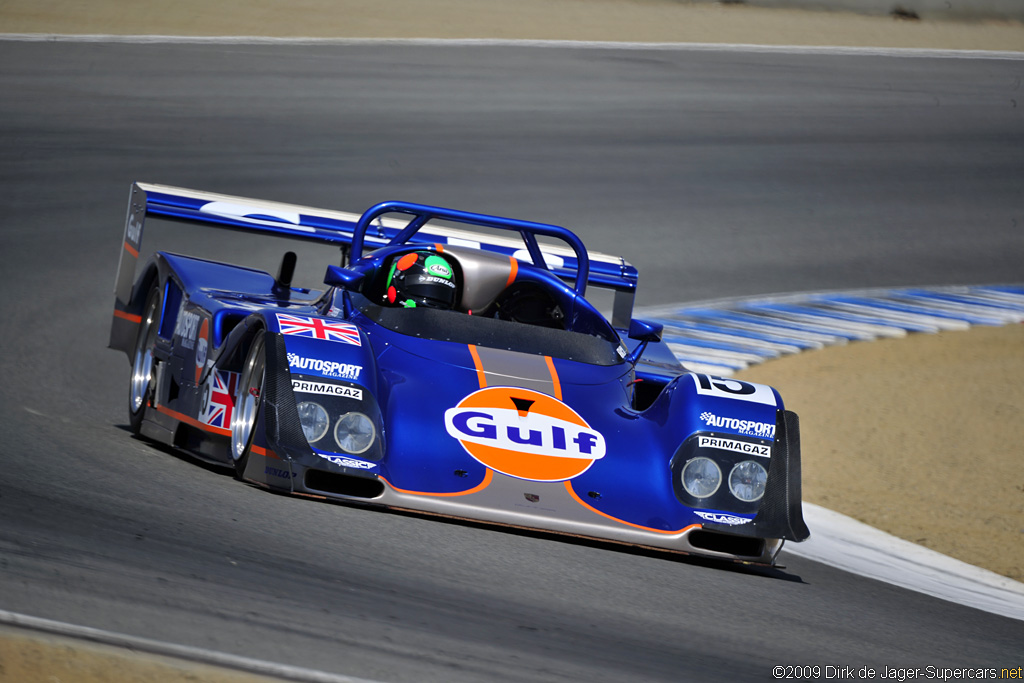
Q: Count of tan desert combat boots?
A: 0